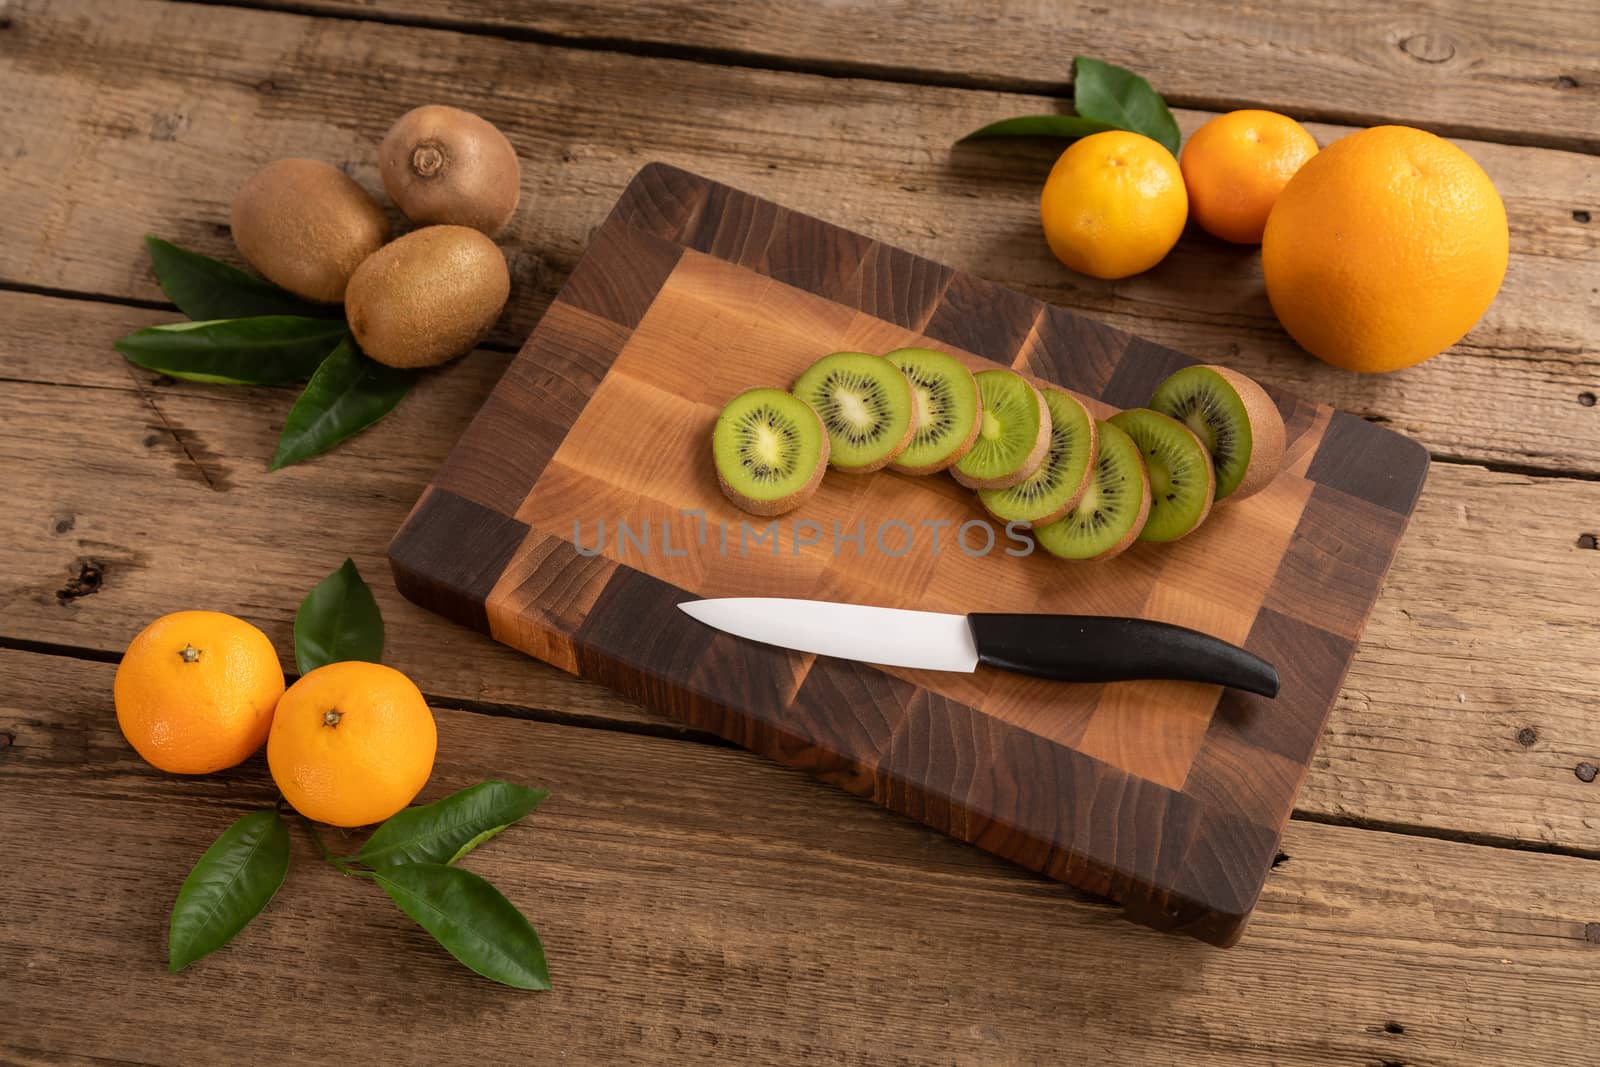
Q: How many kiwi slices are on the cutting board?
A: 8